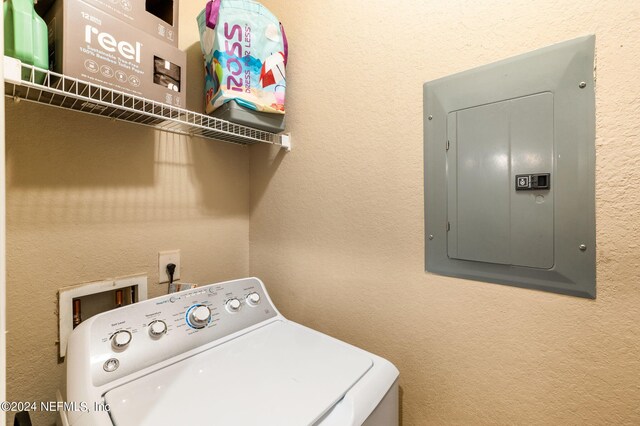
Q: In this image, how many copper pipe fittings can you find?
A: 2